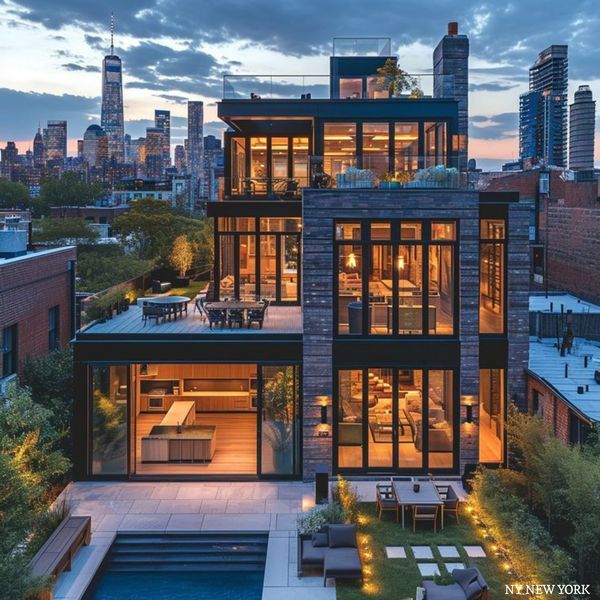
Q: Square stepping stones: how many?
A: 6